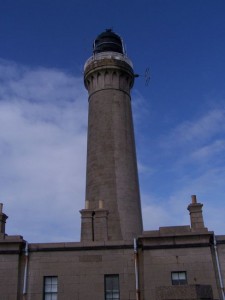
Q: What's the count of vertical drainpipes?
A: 3